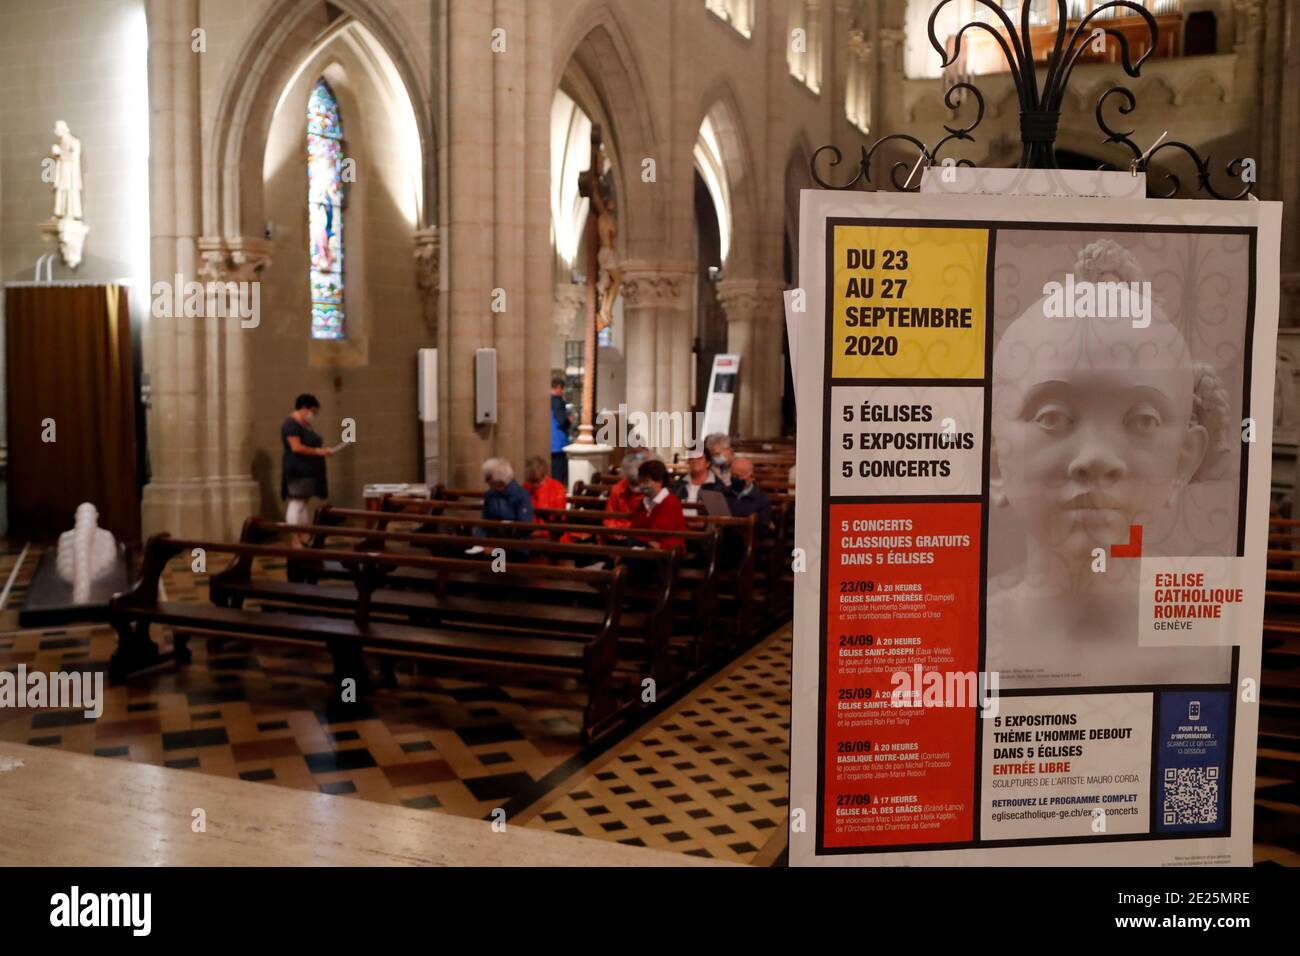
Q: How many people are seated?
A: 8